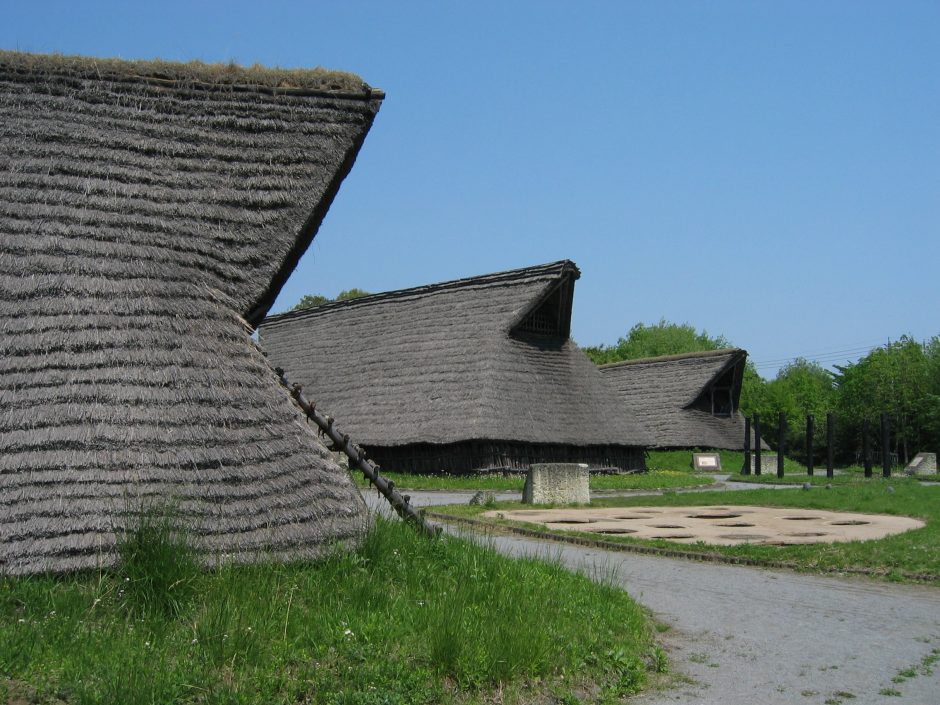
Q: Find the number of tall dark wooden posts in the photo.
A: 7